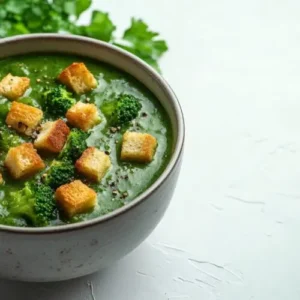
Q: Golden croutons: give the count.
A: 9